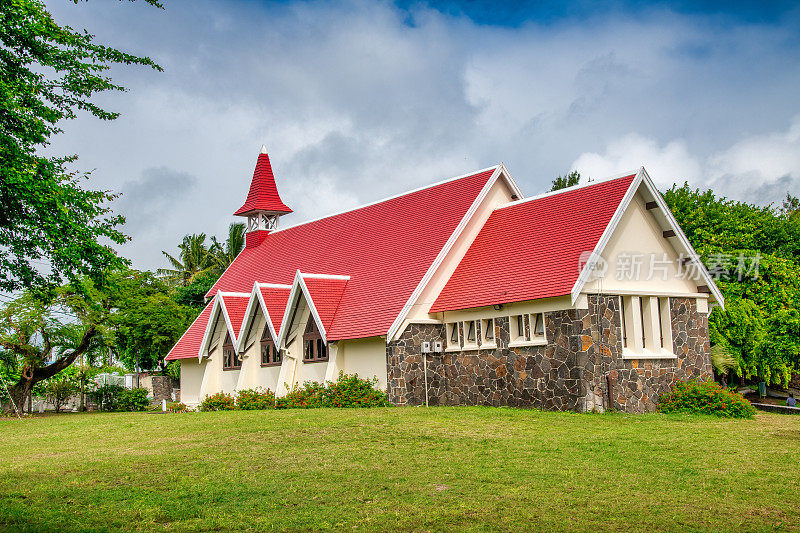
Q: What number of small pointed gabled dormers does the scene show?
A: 3